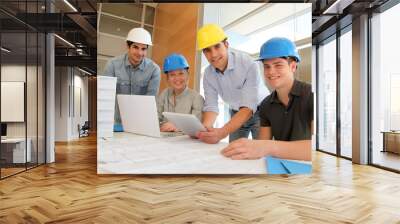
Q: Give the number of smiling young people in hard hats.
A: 4